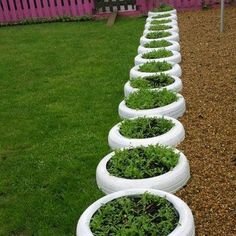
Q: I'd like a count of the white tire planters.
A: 13